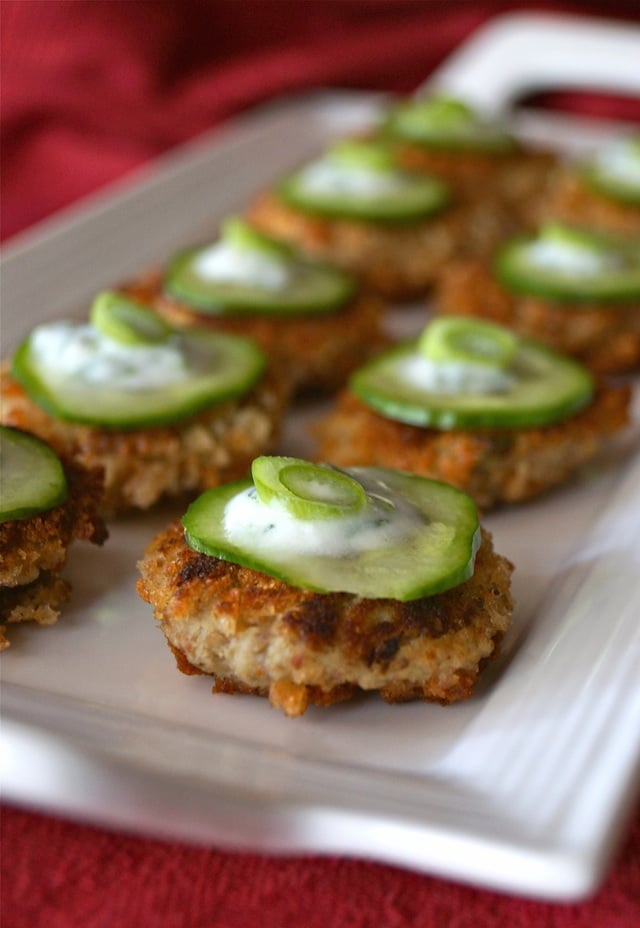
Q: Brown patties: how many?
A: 9